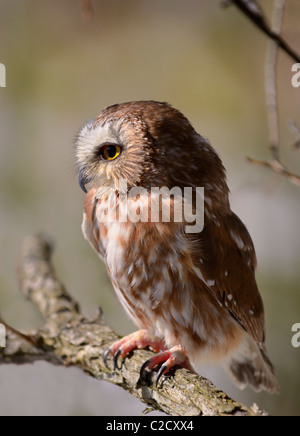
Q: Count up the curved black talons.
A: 4